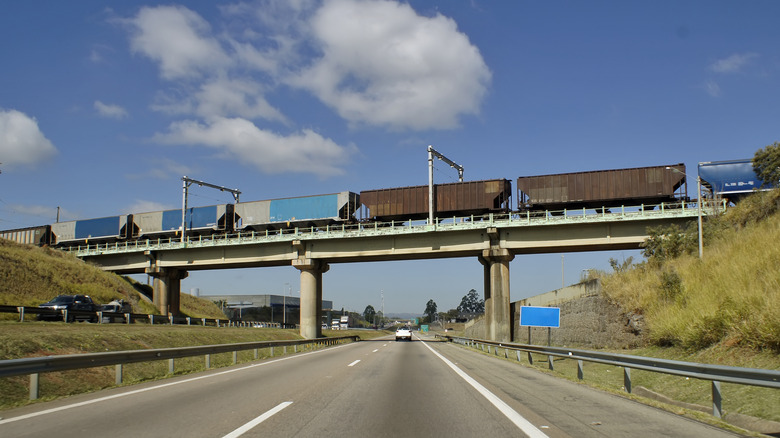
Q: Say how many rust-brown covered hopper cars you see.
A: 2